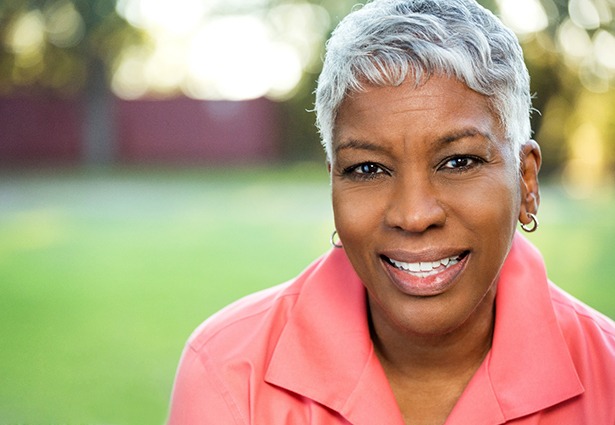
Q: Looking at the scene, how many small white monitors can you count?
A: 0